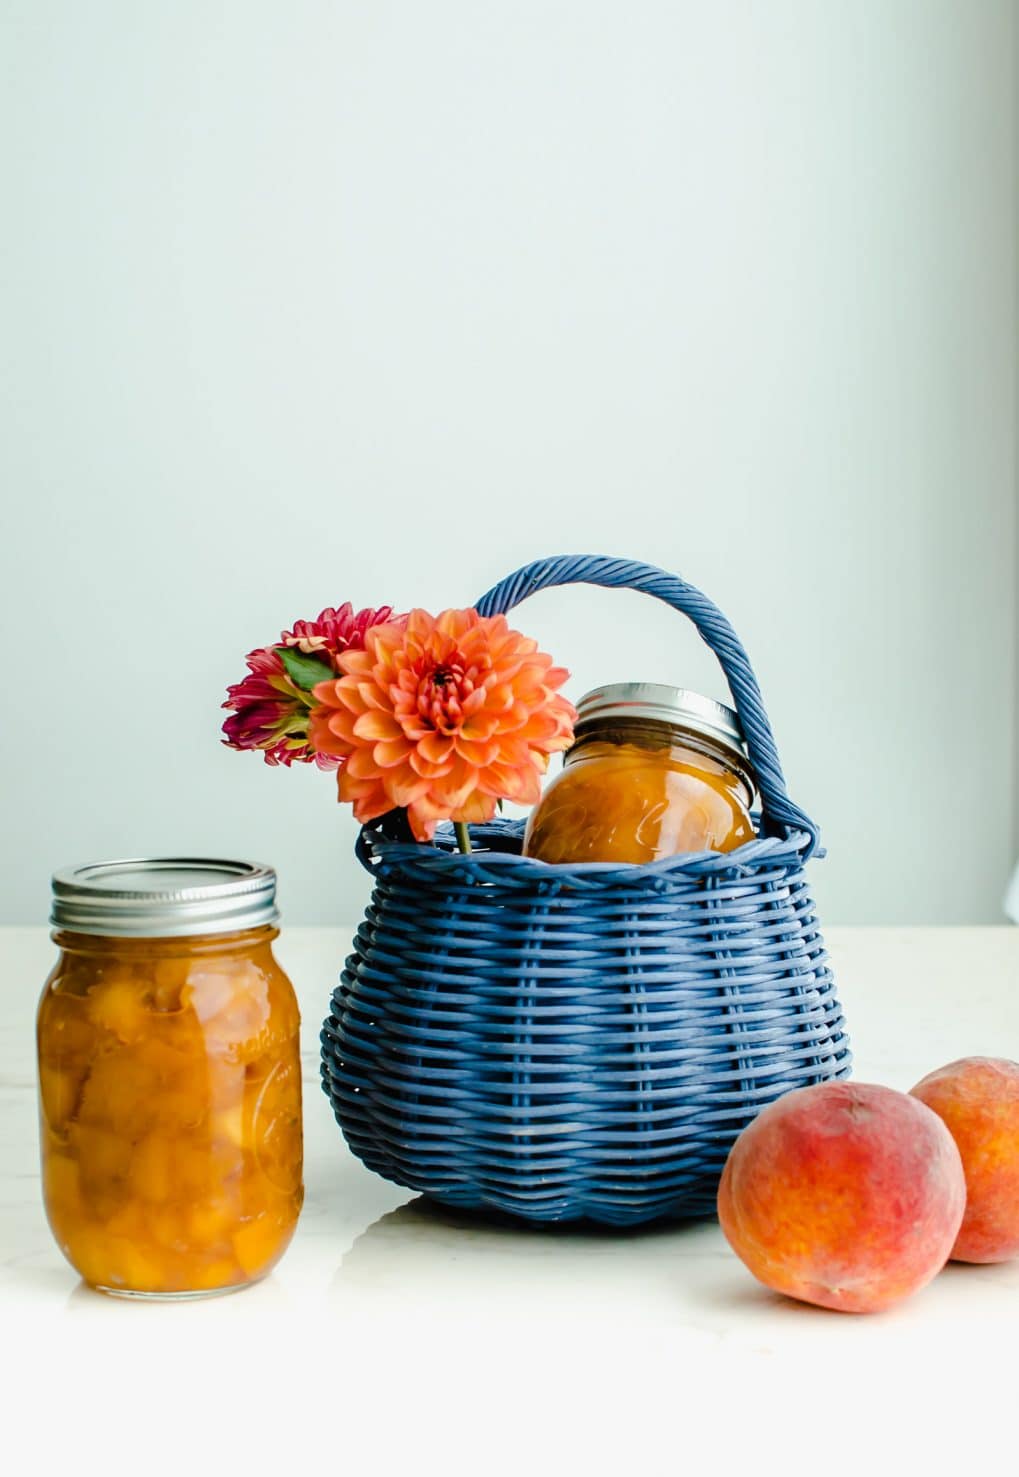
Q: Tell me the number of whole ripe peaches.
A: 2